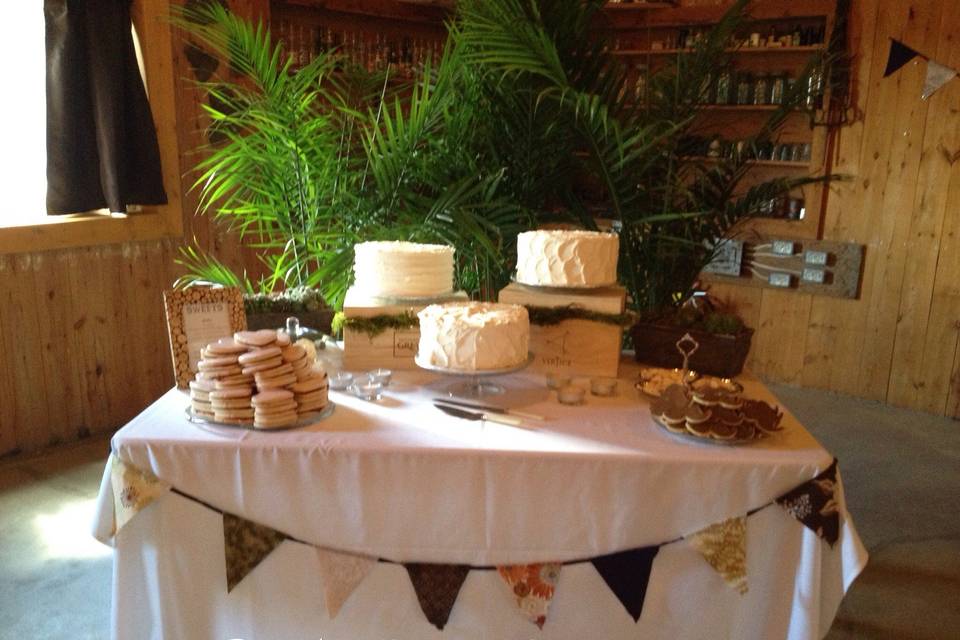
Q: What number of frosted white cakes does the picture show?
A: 3